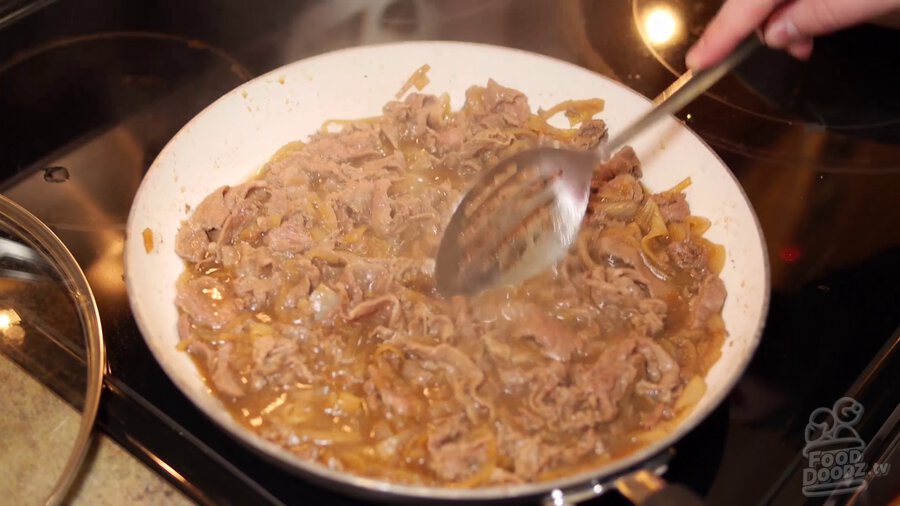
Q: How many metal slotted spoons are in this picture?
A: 1